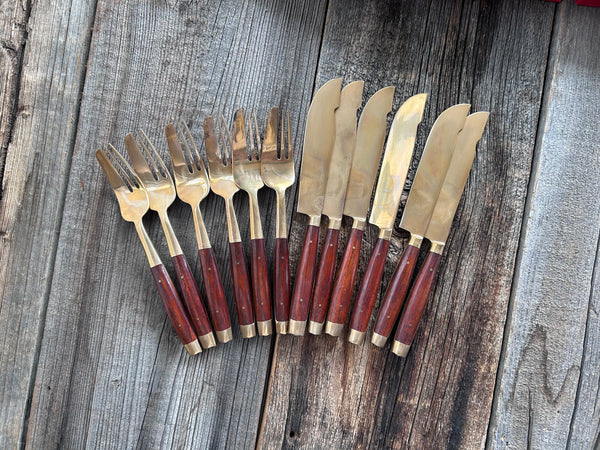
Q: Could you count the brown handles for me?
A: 12